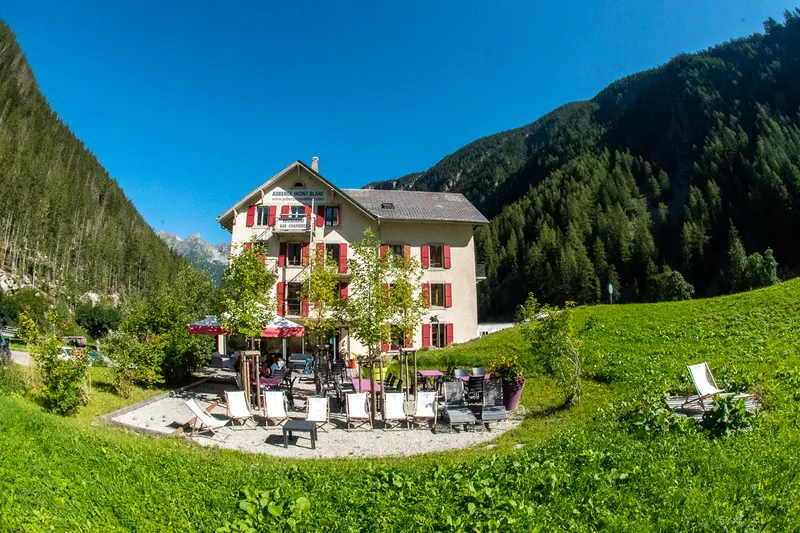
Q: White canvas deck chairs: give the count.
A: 8